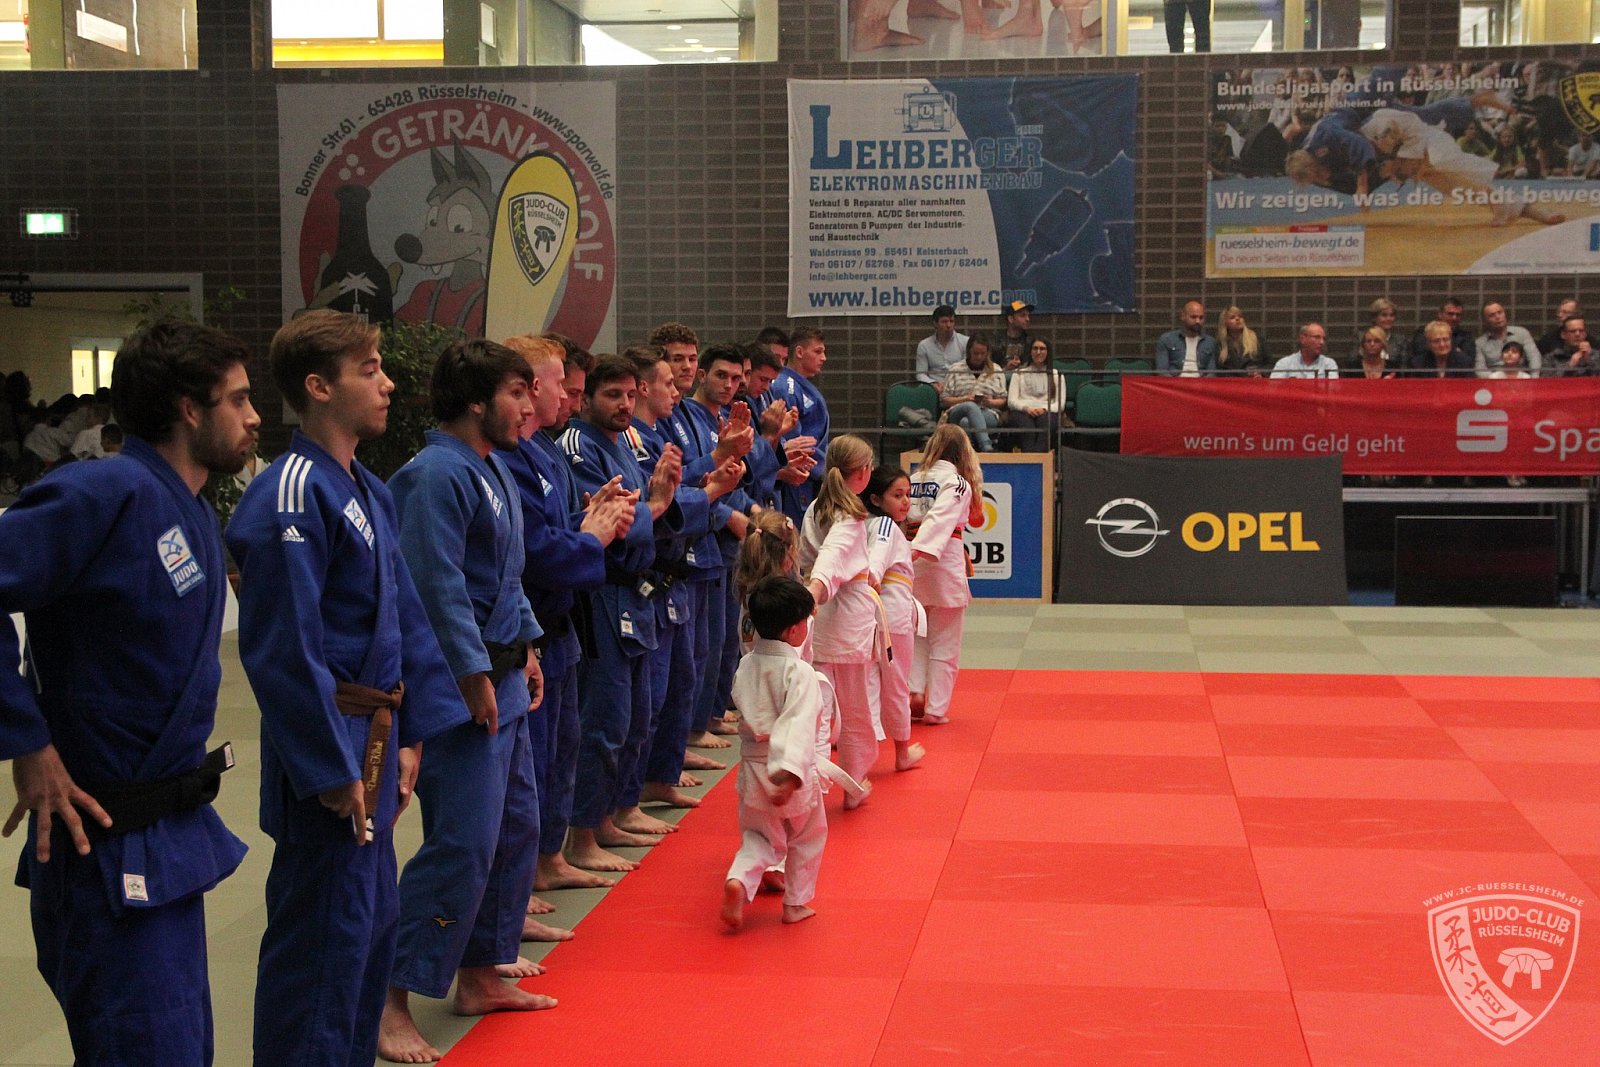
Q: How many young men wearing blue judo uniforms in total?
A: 13